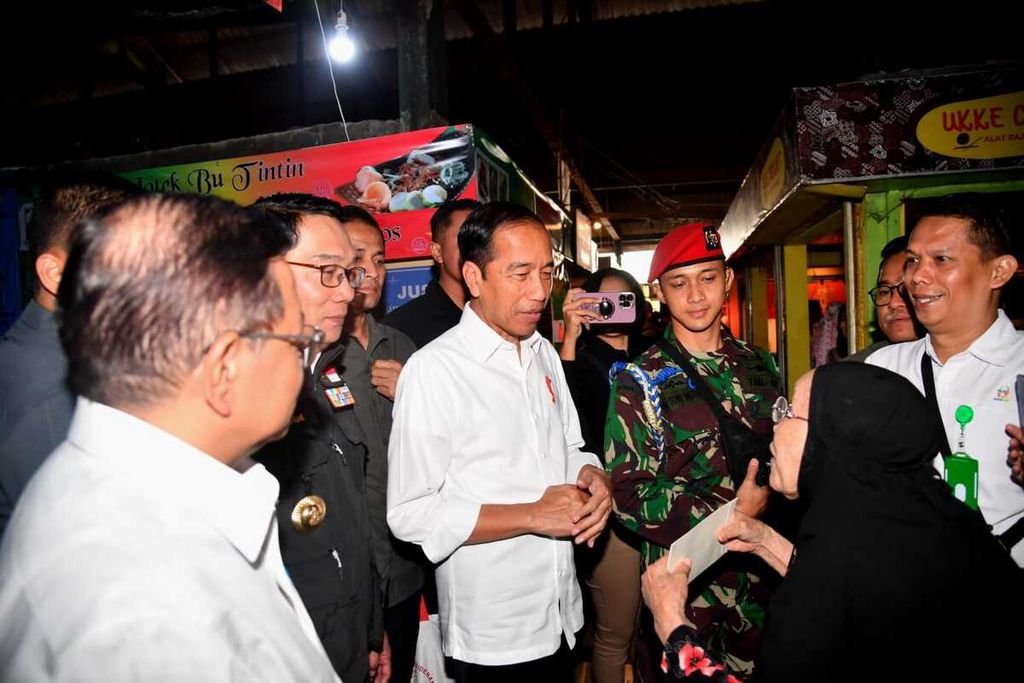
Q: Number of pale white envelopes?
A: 1